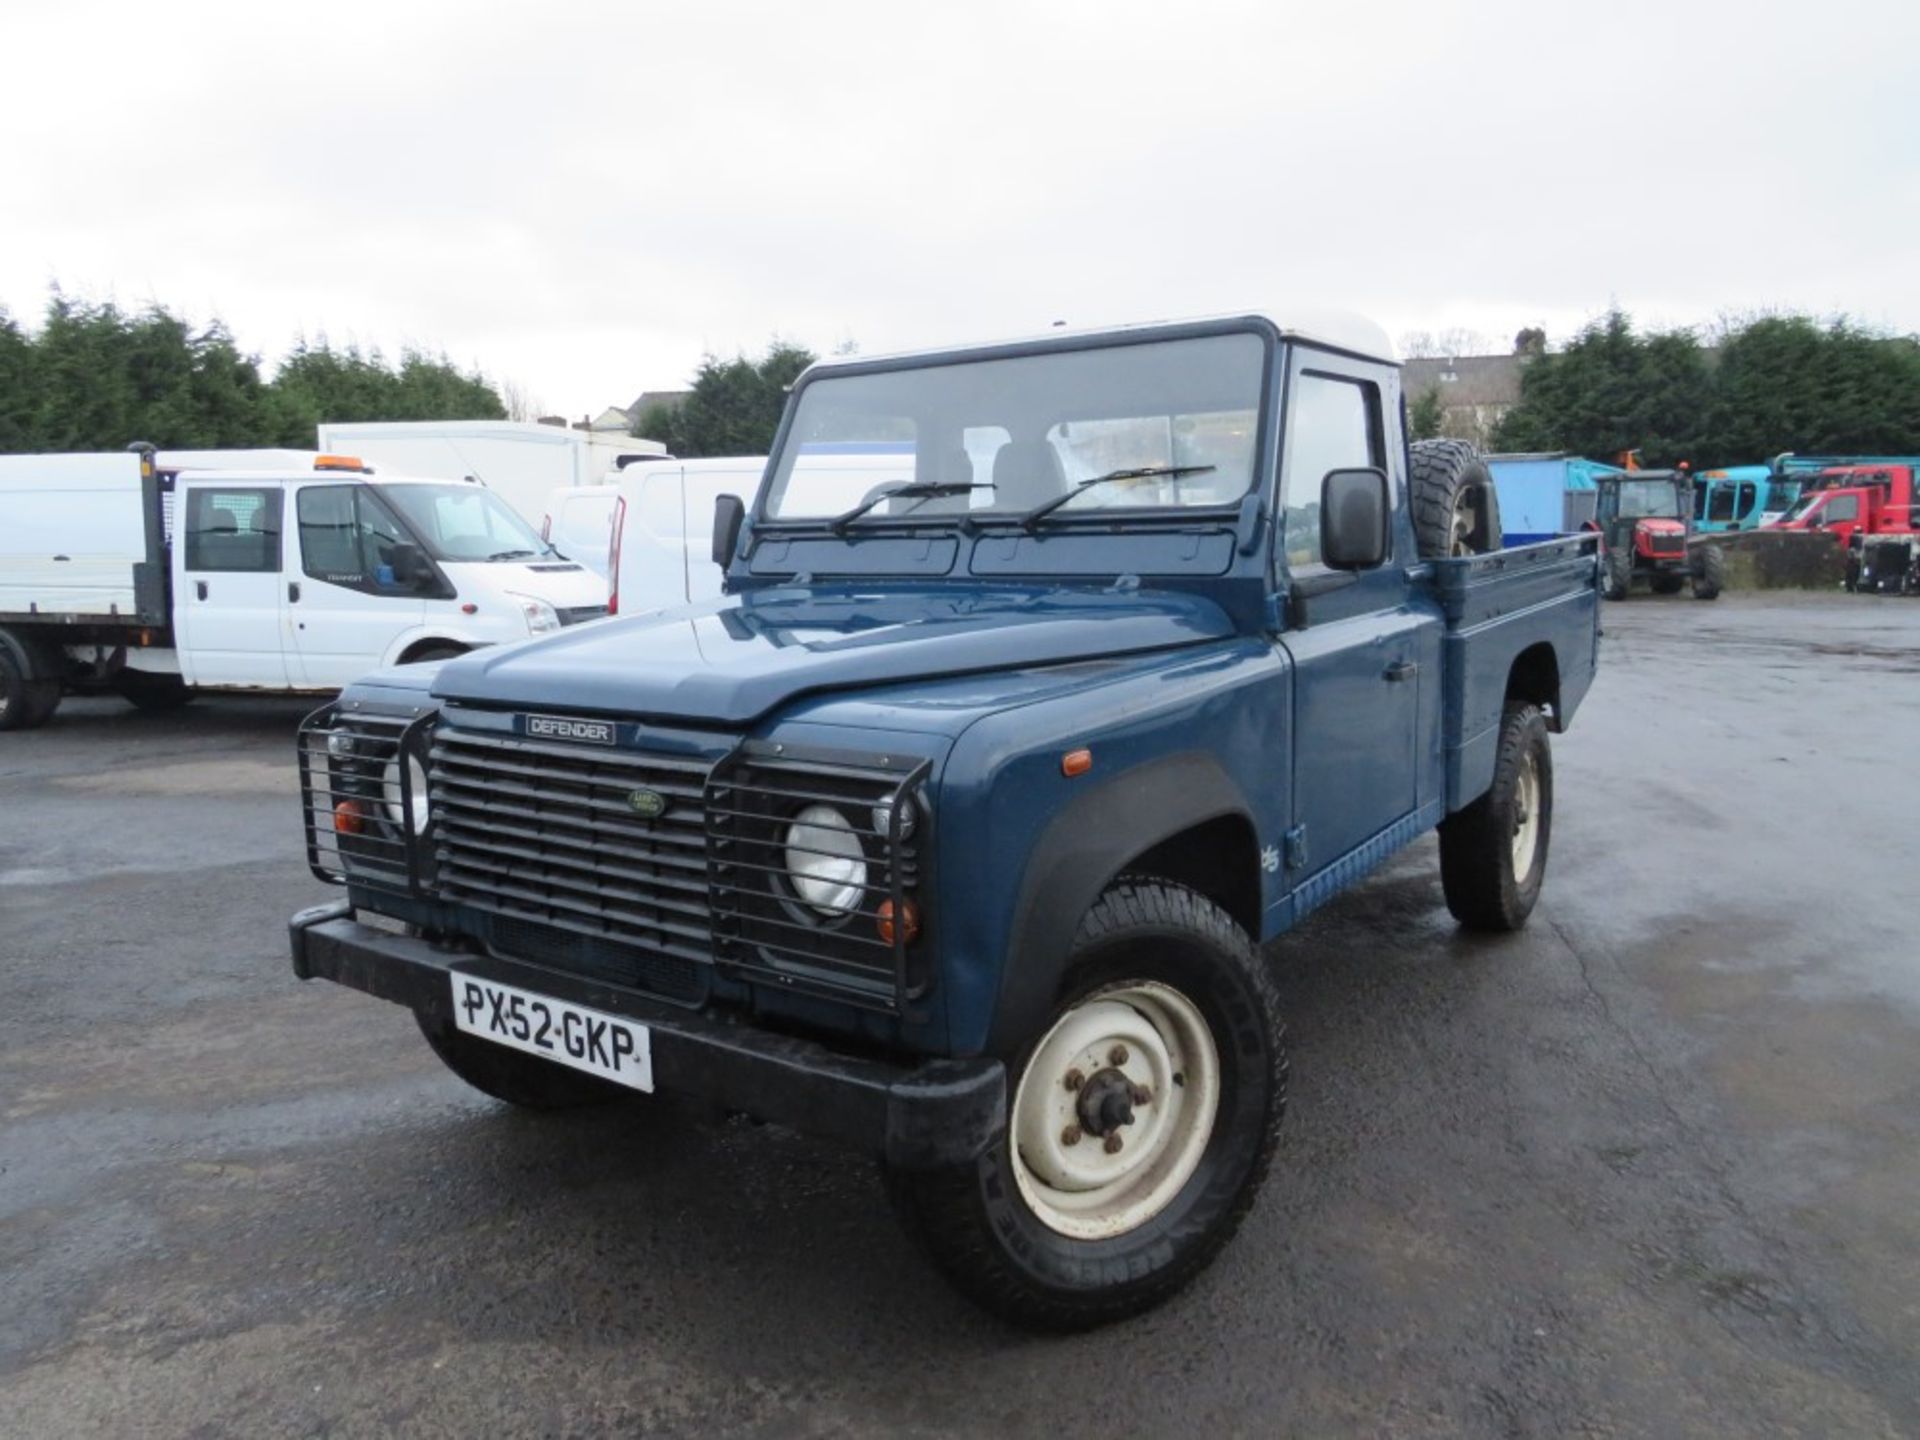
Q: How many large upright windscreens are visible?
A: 1